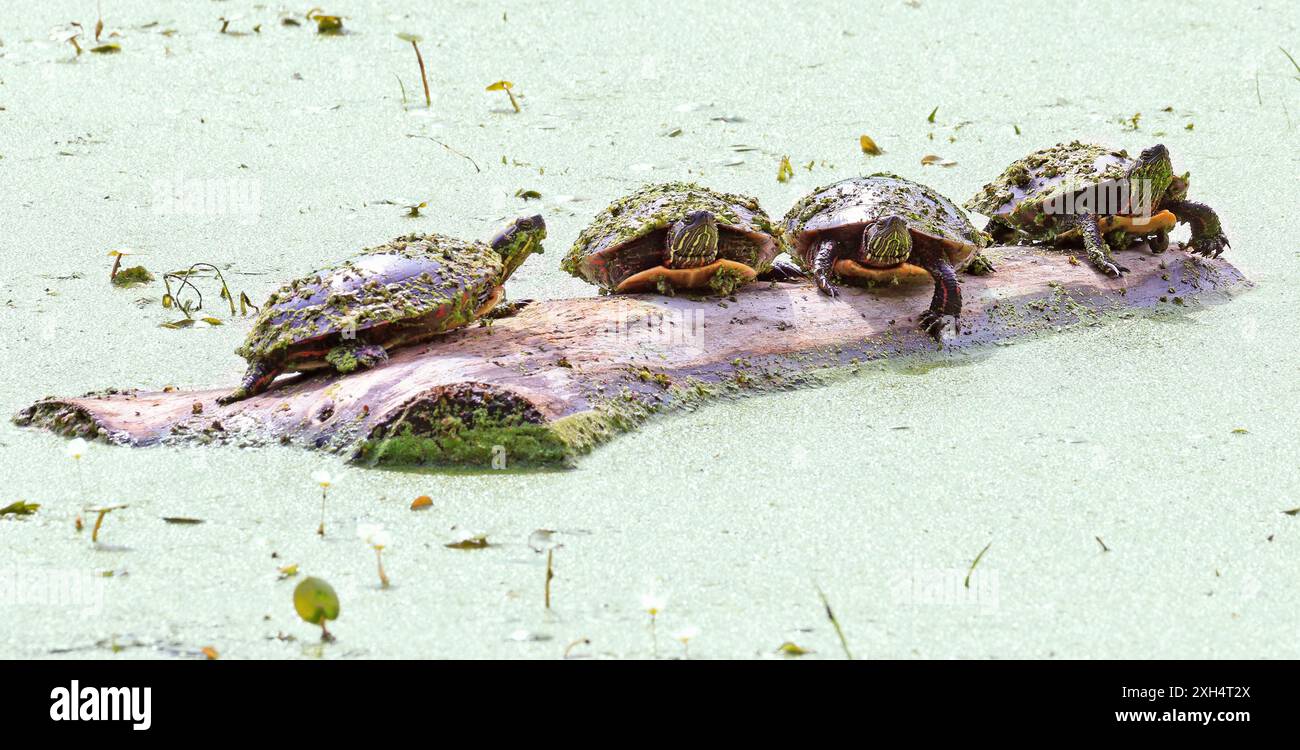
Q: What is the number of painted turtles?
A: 4